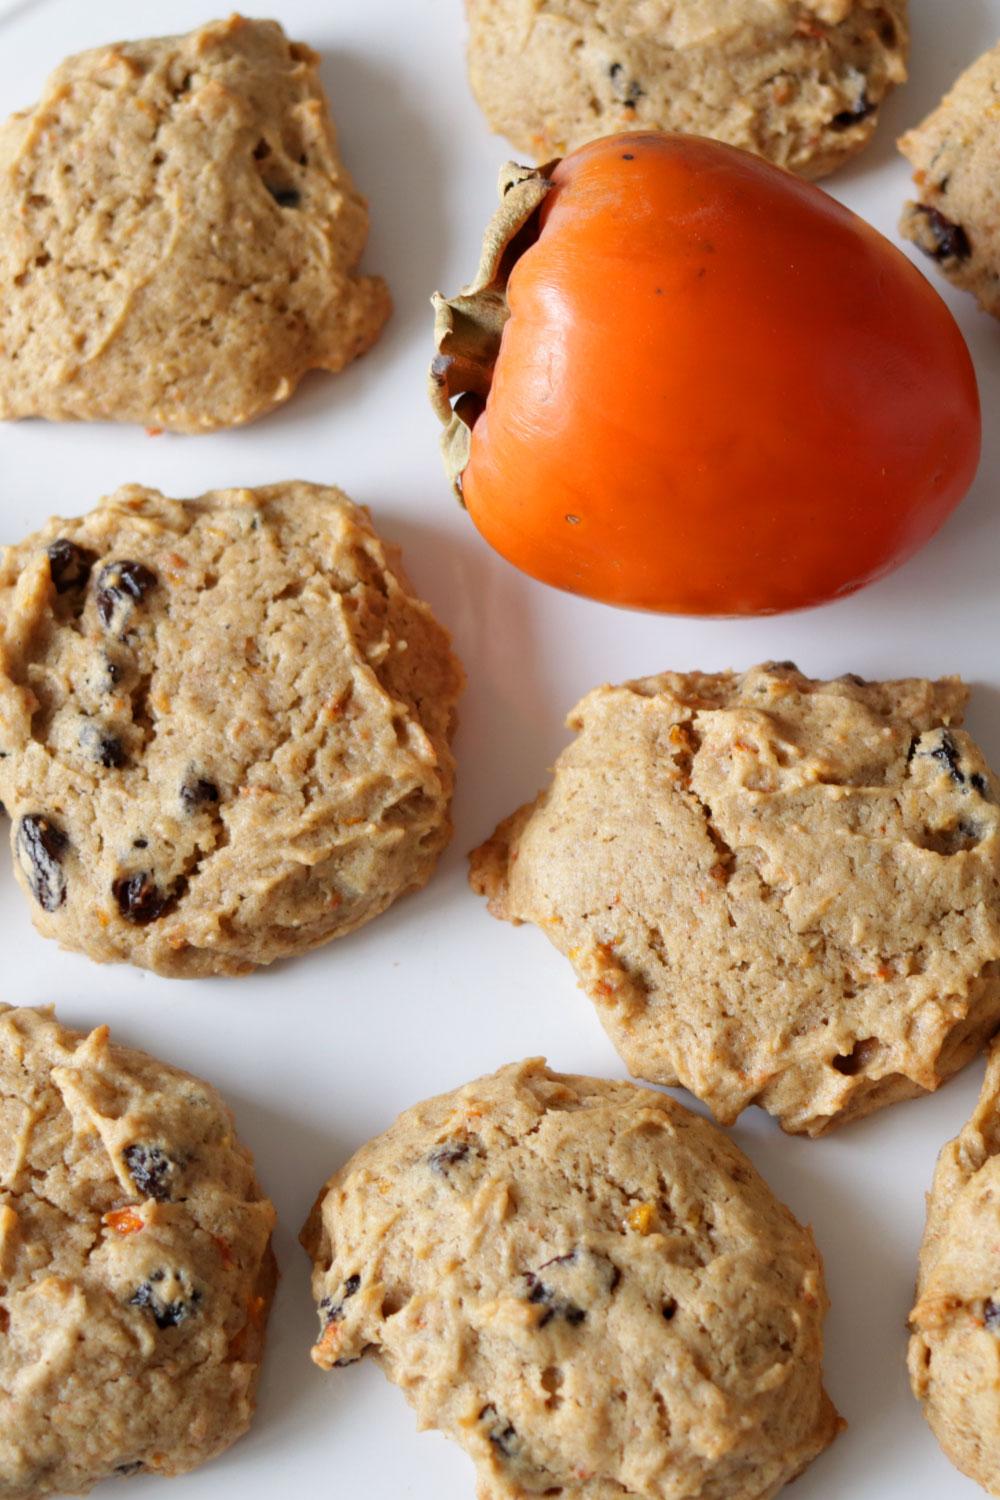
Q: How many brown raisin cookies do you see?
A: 8